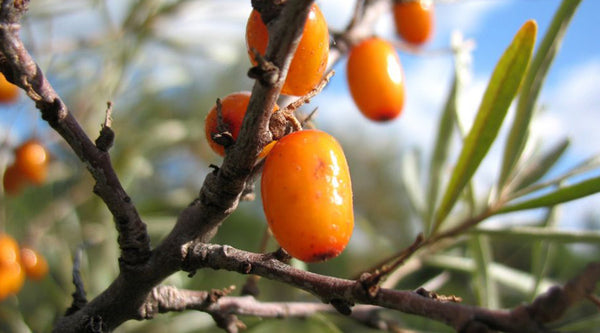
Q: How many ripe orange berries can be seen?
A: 11